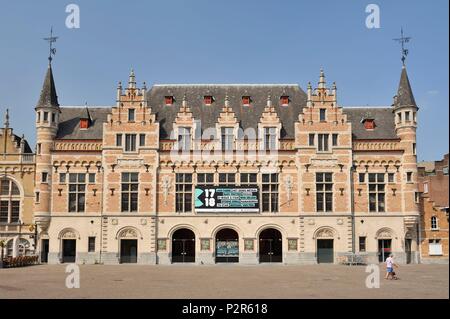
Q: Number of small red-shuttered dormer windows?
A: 6